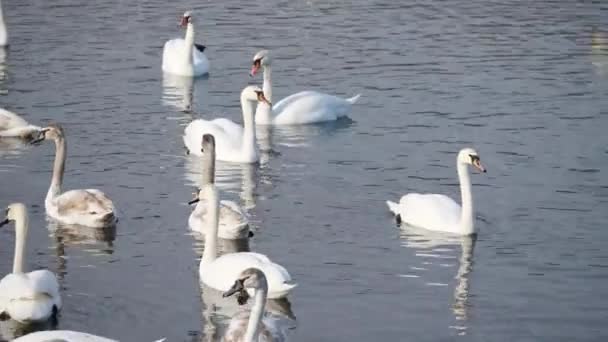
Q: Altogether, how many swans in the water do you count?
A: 12